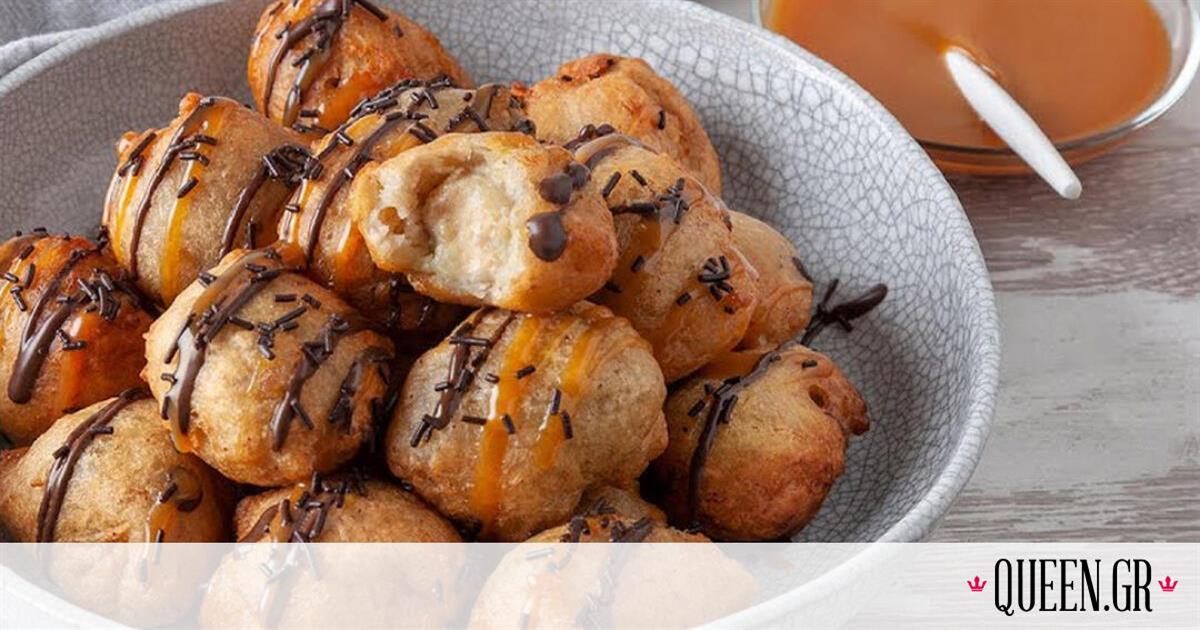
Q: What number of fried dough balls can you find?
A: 14